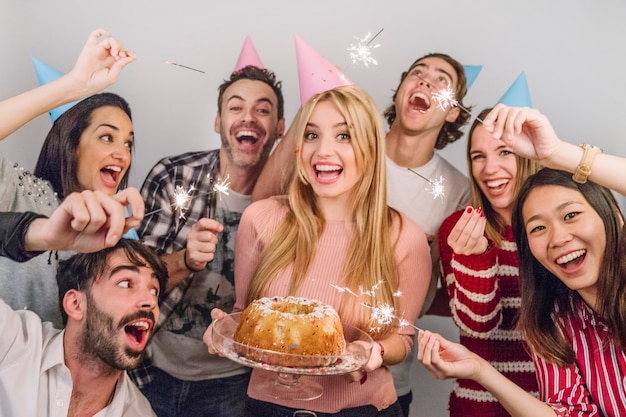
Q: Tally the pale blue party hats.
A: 4